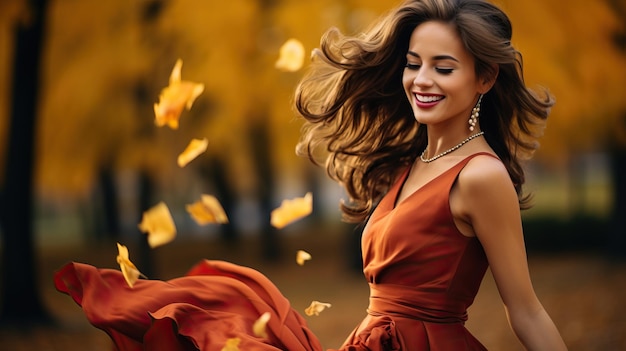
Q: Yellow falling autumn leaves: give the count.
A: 11